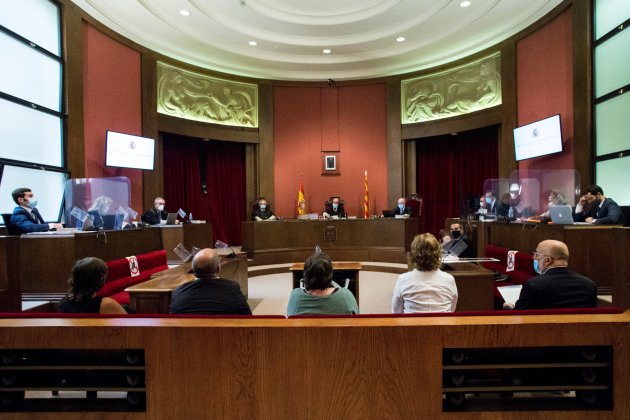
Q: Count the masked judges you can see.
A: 3